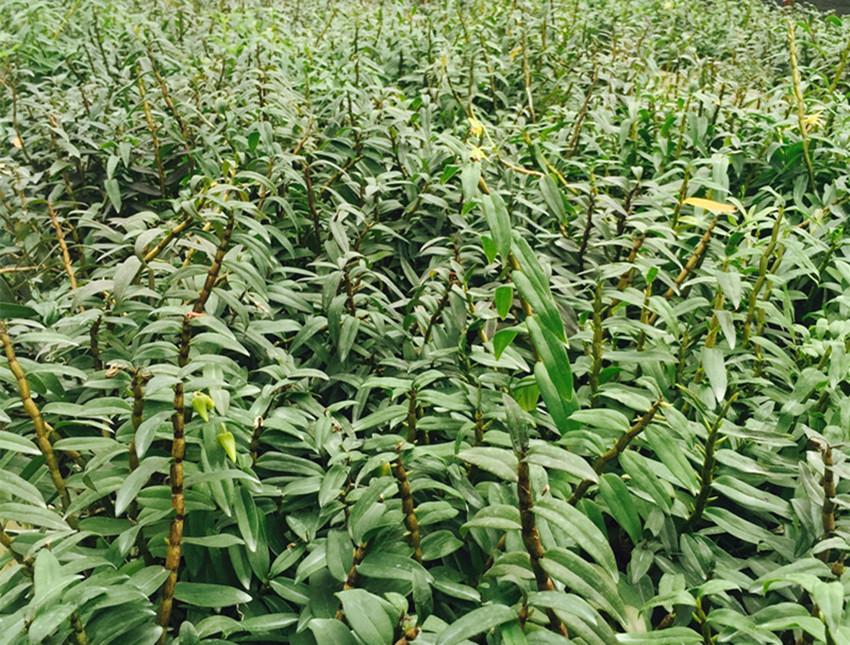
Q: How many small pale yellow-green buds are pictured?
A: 2